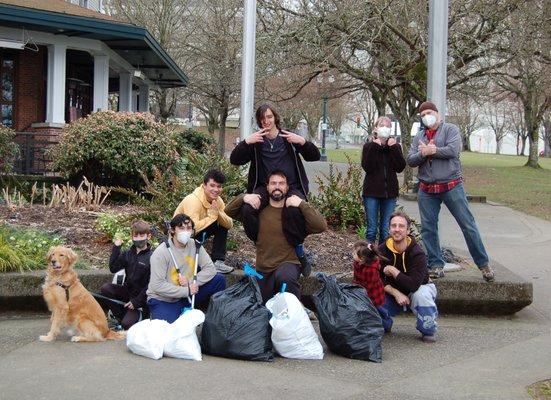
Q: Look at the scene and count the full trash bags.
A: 5